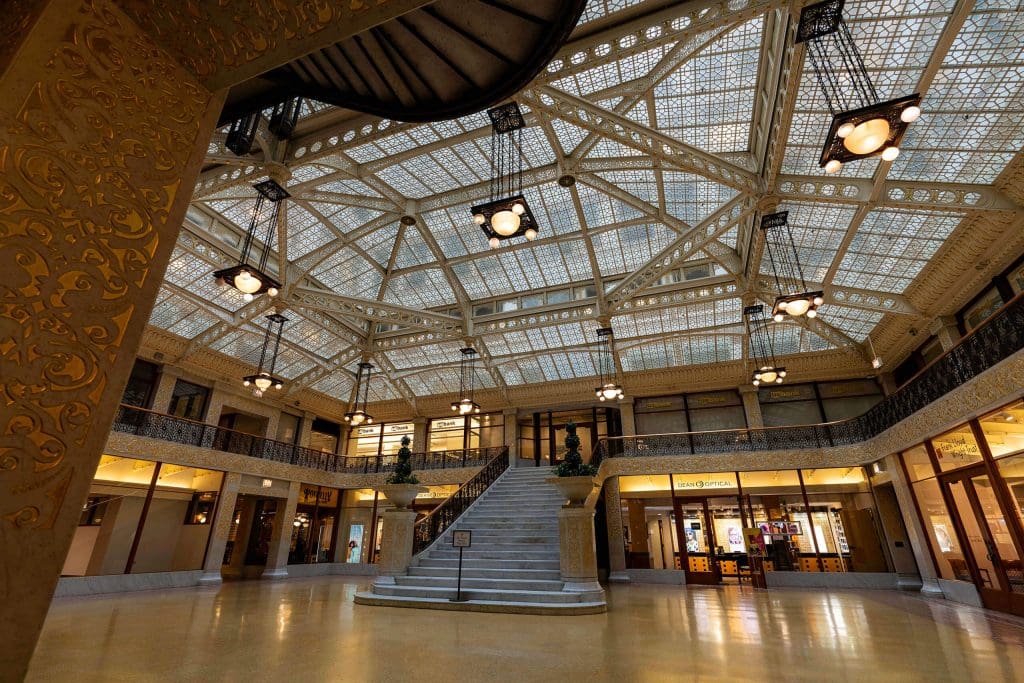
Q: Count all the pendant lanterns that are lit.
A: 9